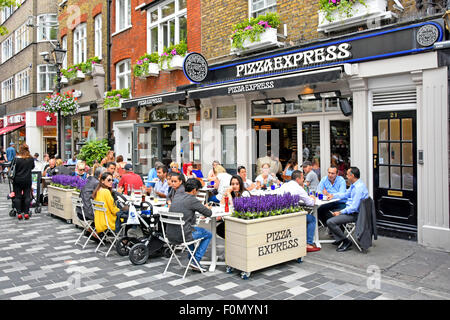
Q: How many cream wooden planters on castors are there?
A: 3